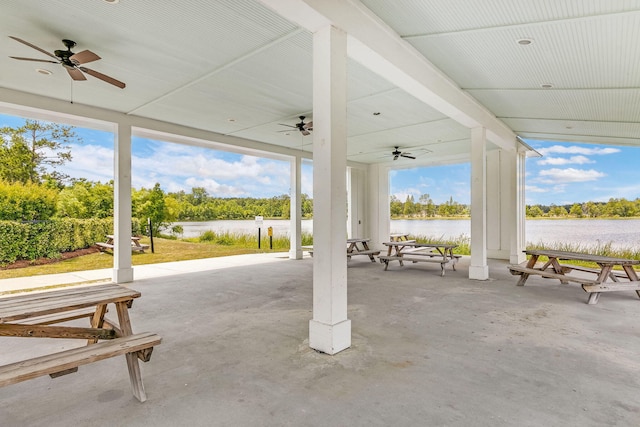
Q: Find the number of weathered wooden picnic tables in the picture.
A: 6